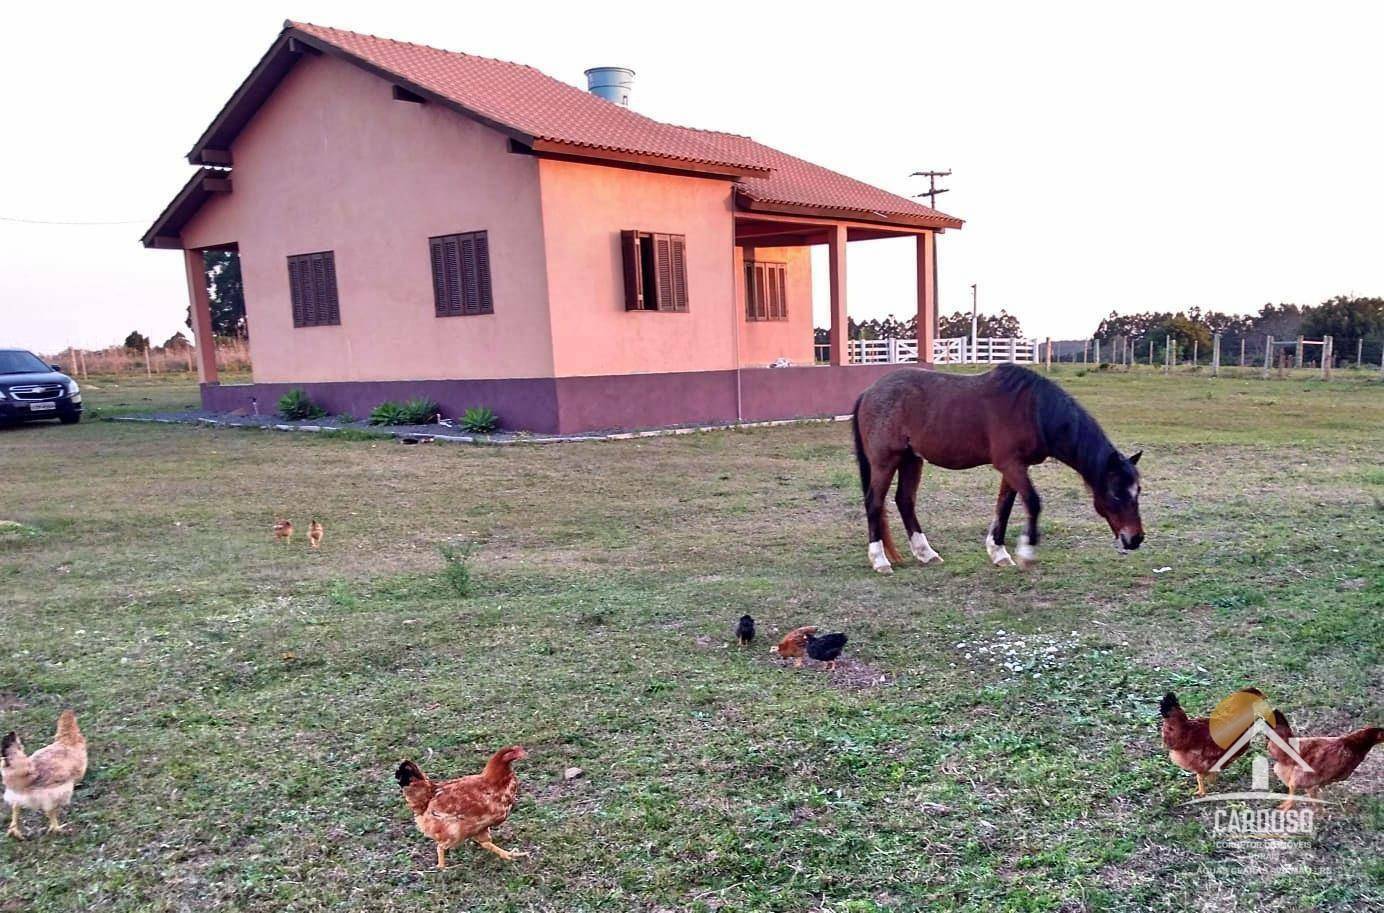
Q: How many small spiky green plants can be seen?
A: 4